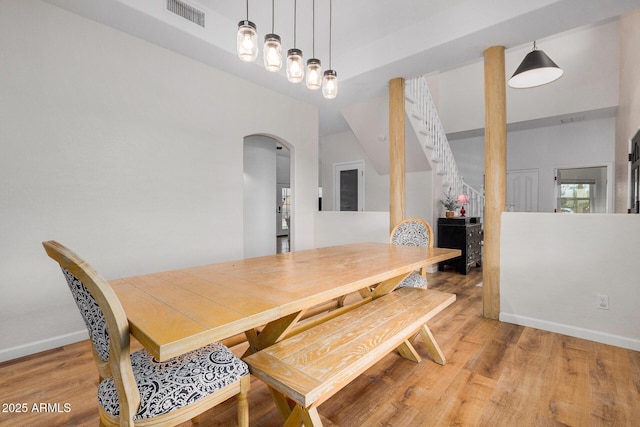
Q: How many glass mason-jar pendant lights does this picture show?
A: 5